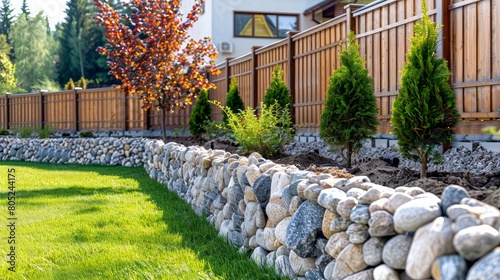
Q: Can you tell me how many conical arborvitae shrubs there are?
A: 5